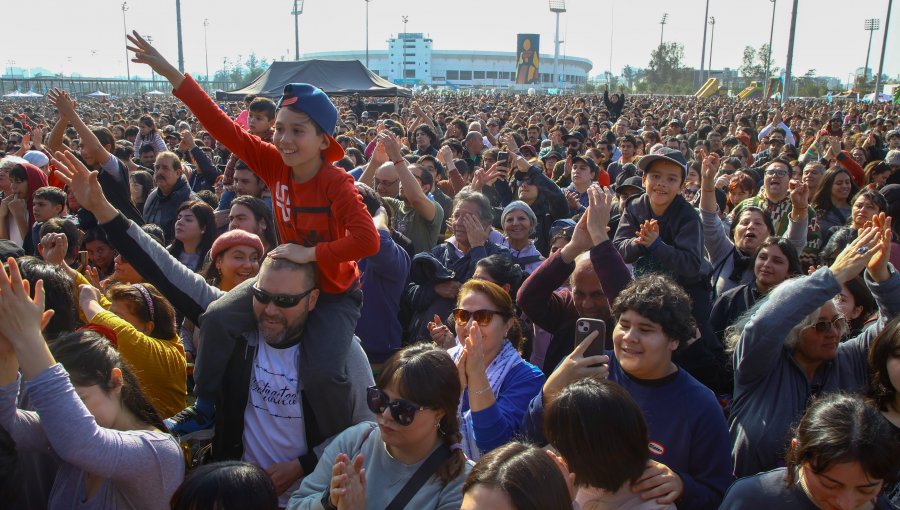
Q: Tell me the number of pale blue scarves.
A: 1